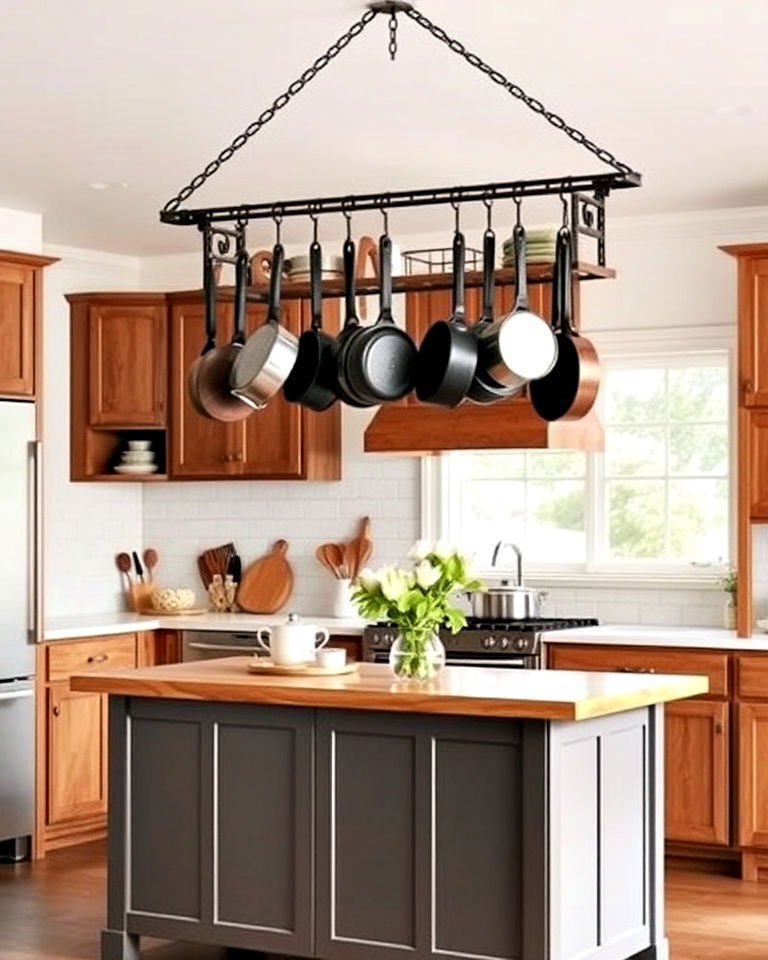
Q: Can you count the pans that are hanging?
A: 10